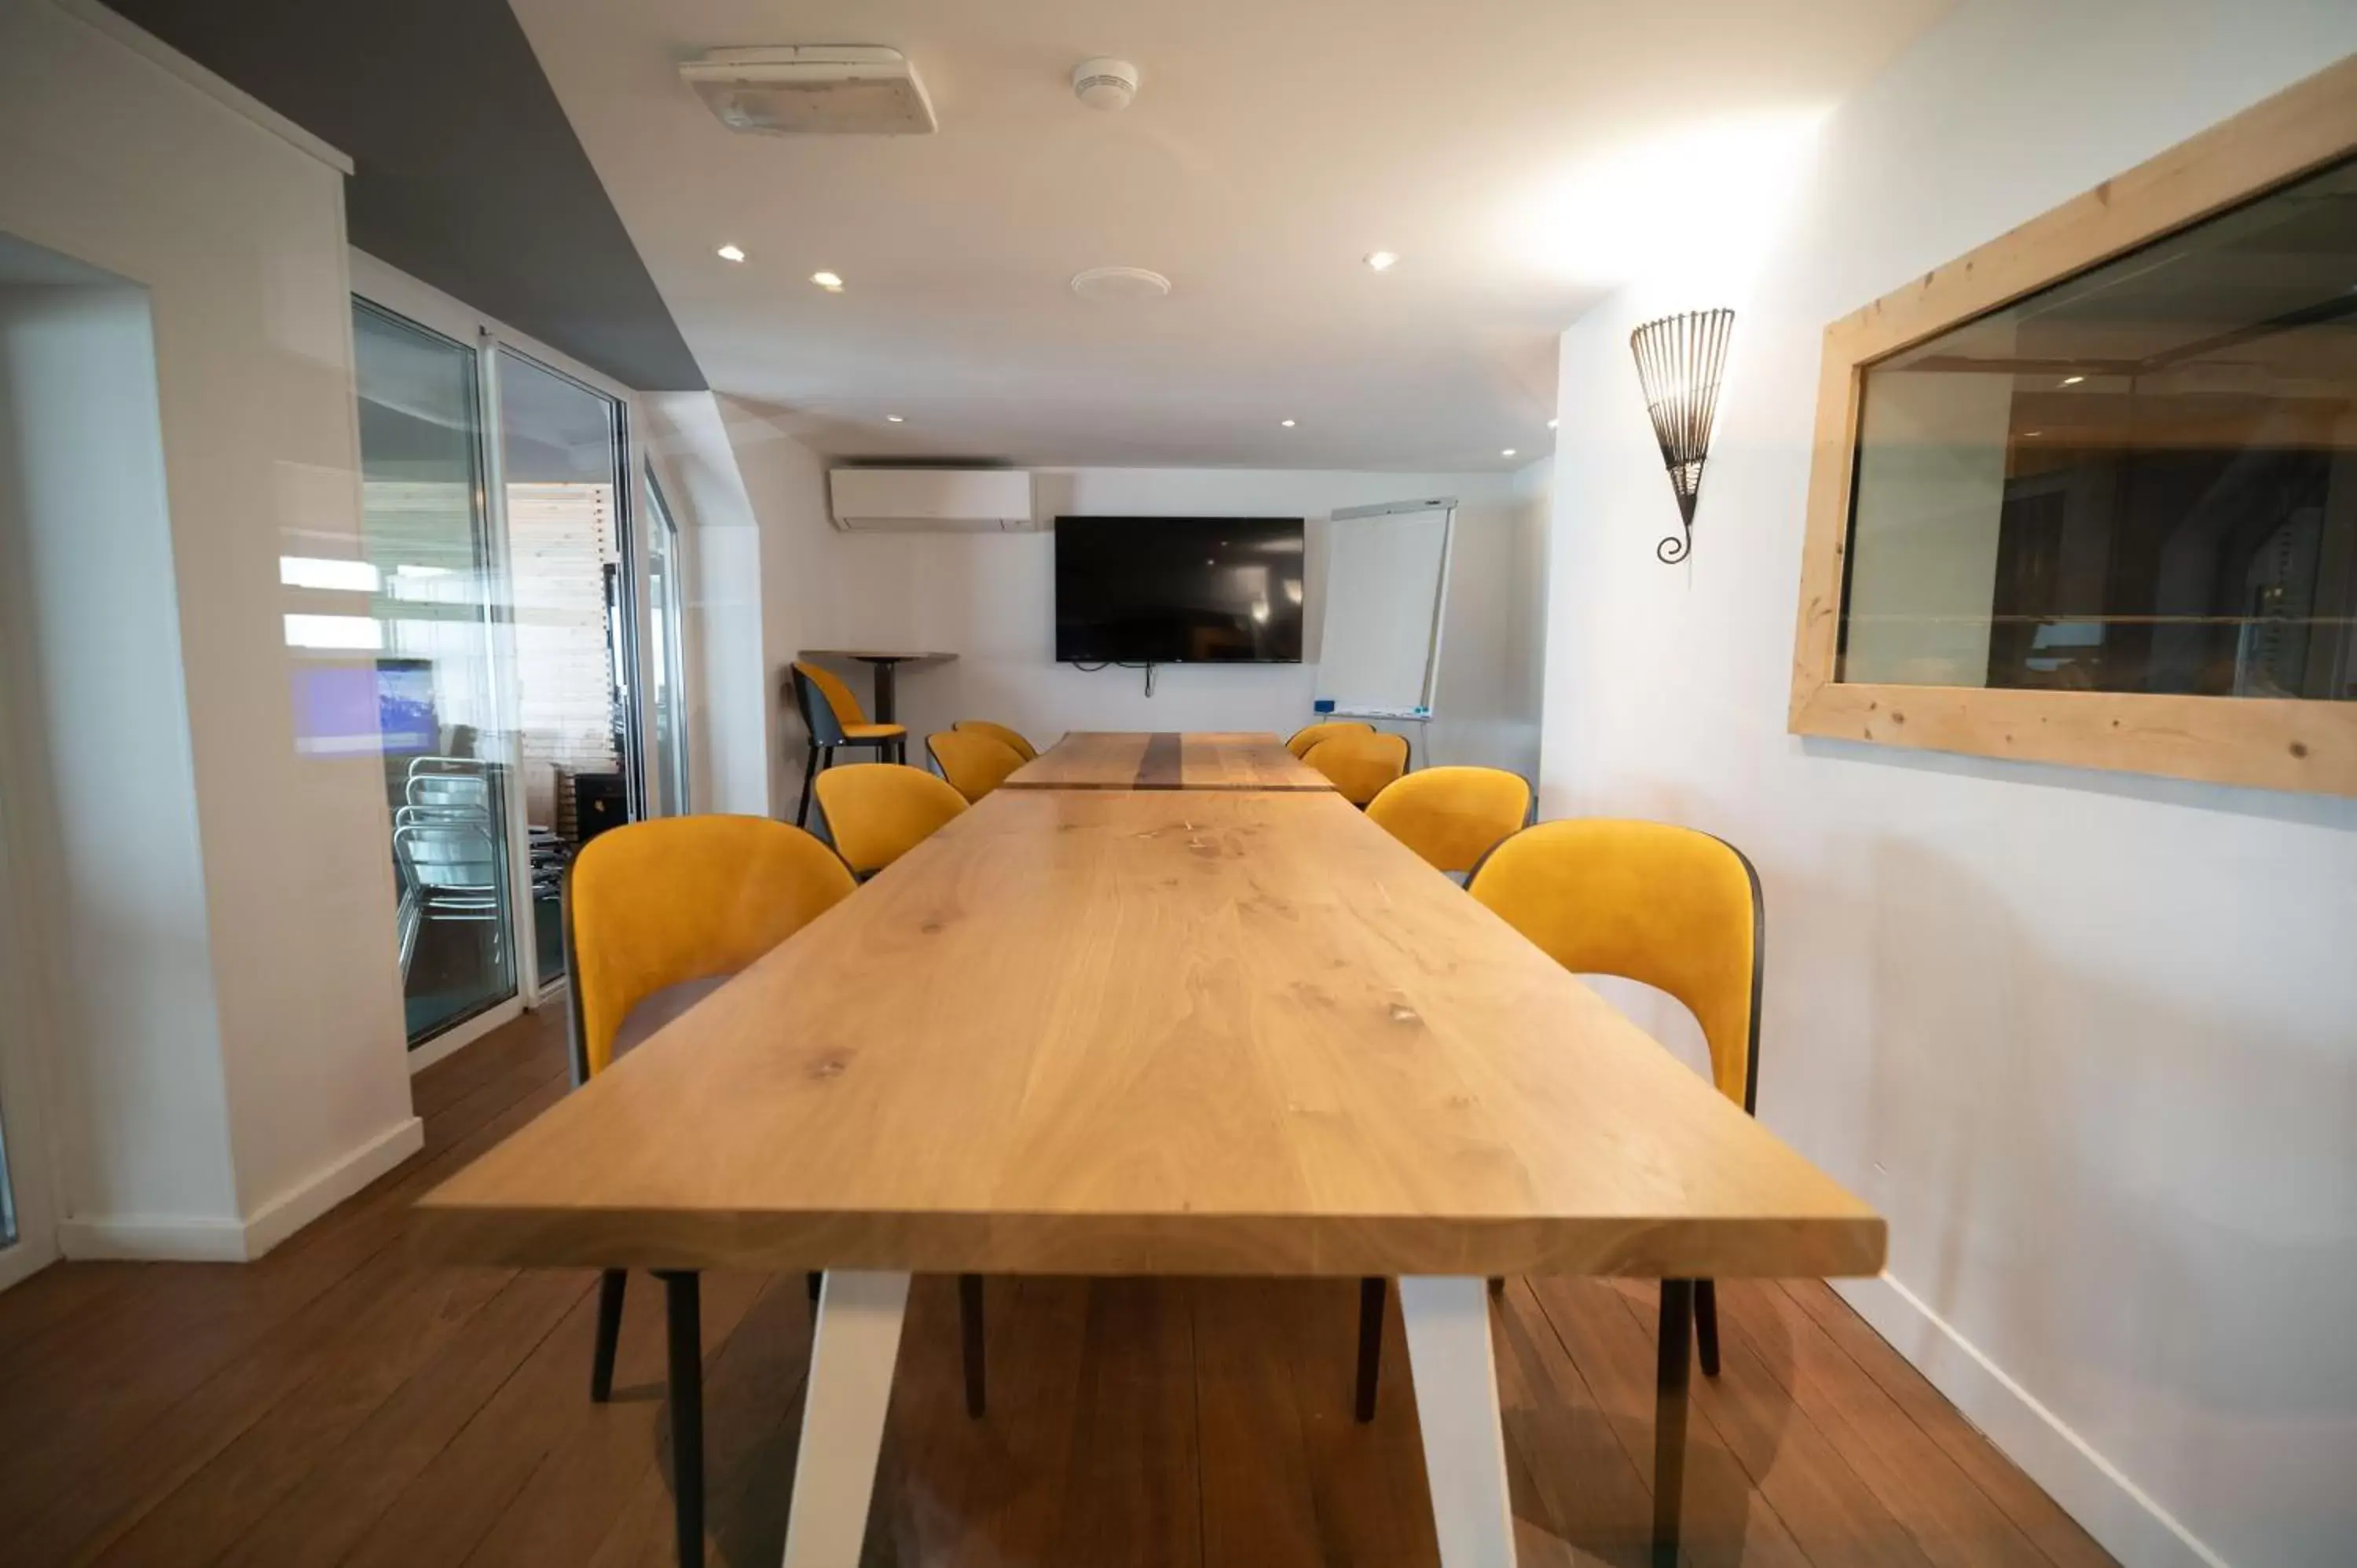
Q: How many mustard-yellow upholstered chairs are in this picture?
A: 9